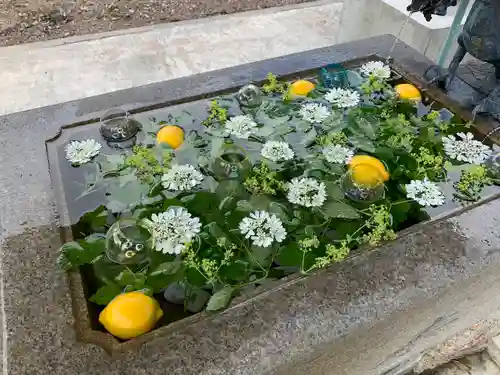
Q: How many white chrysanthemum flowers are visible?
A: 13